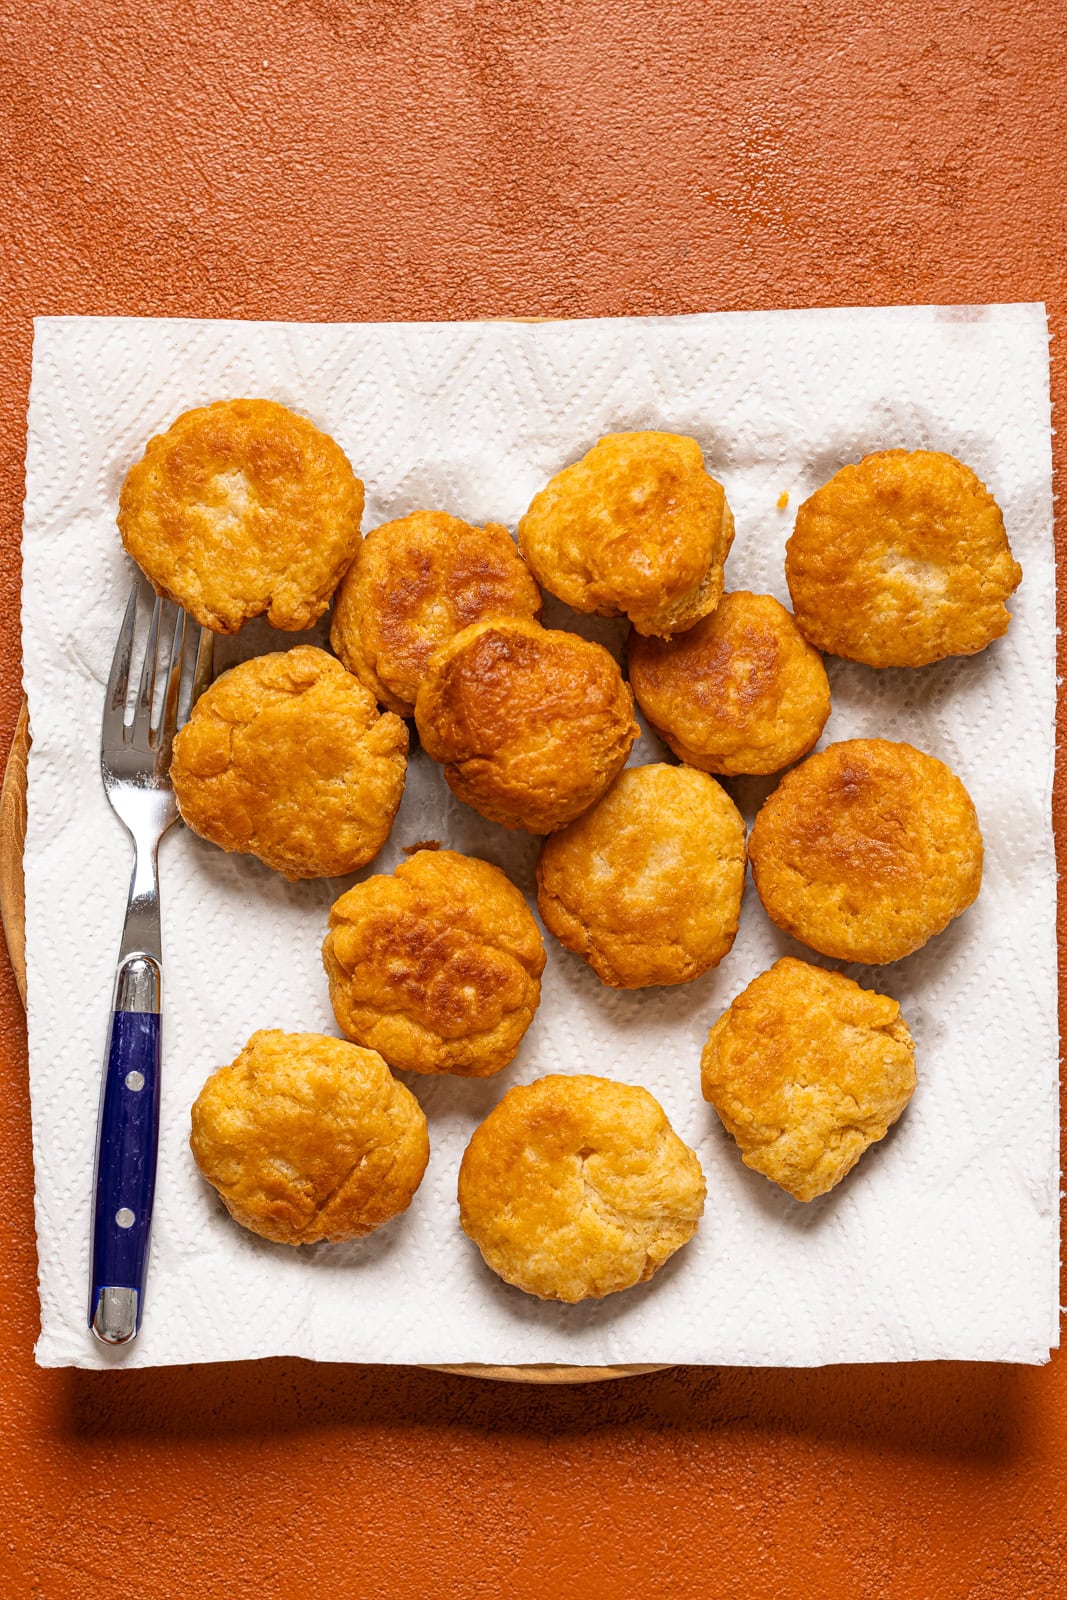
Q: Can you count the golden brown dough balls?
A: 13